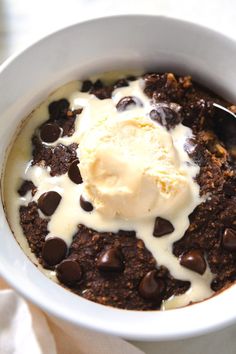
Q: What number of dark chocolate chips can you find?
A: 13